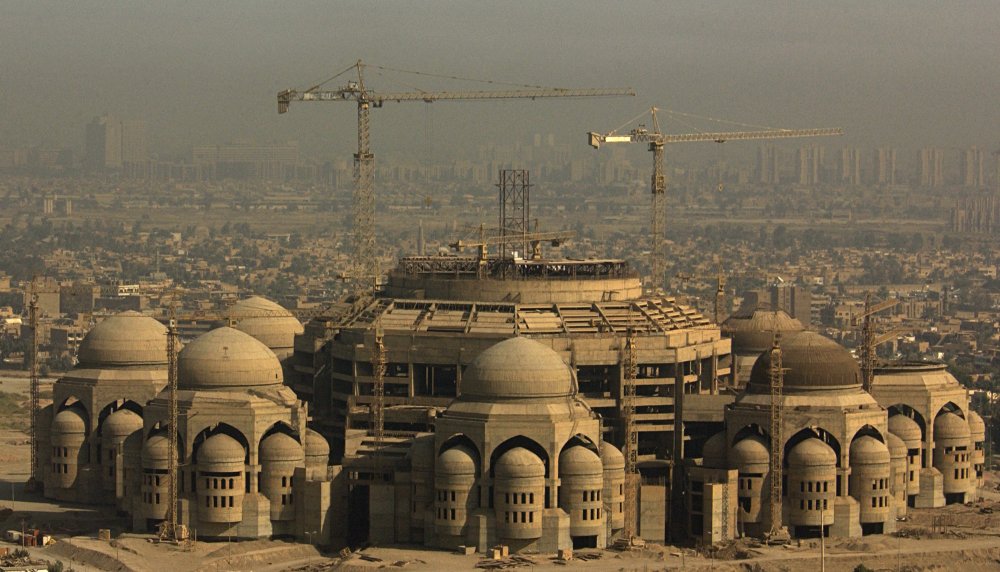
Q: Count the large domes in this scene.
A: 6